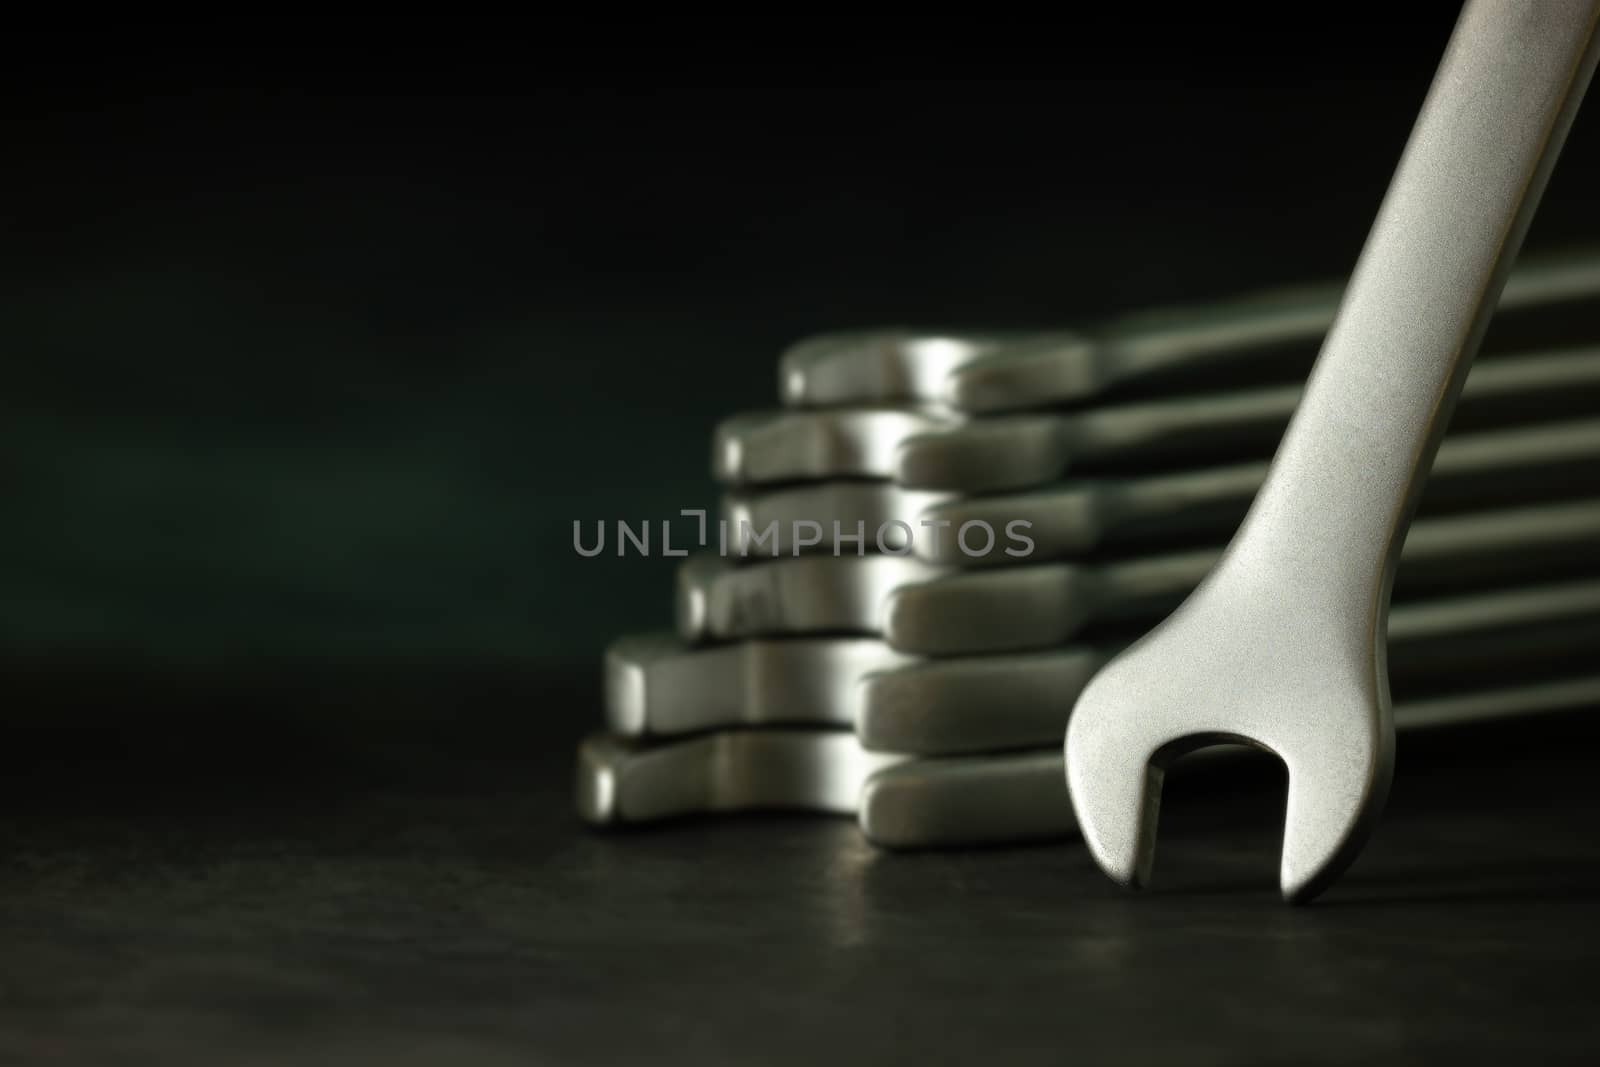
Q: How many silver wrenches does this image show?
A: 7